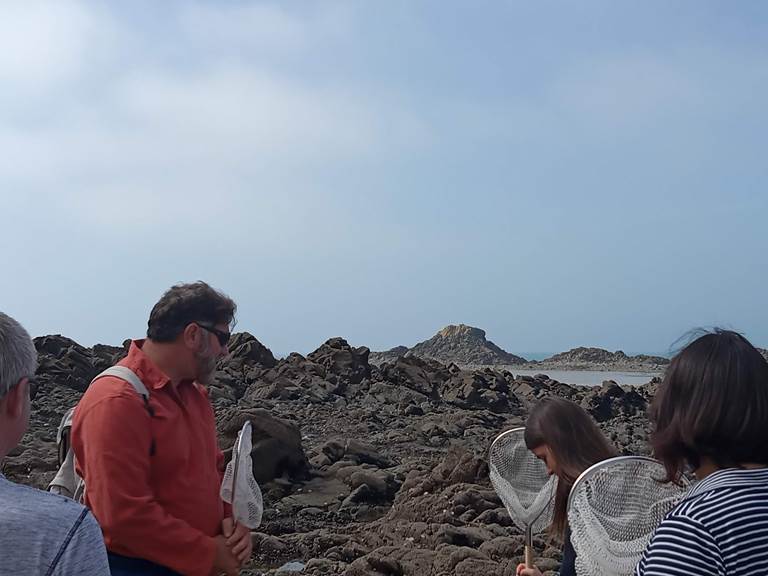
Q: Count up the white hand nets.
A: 3